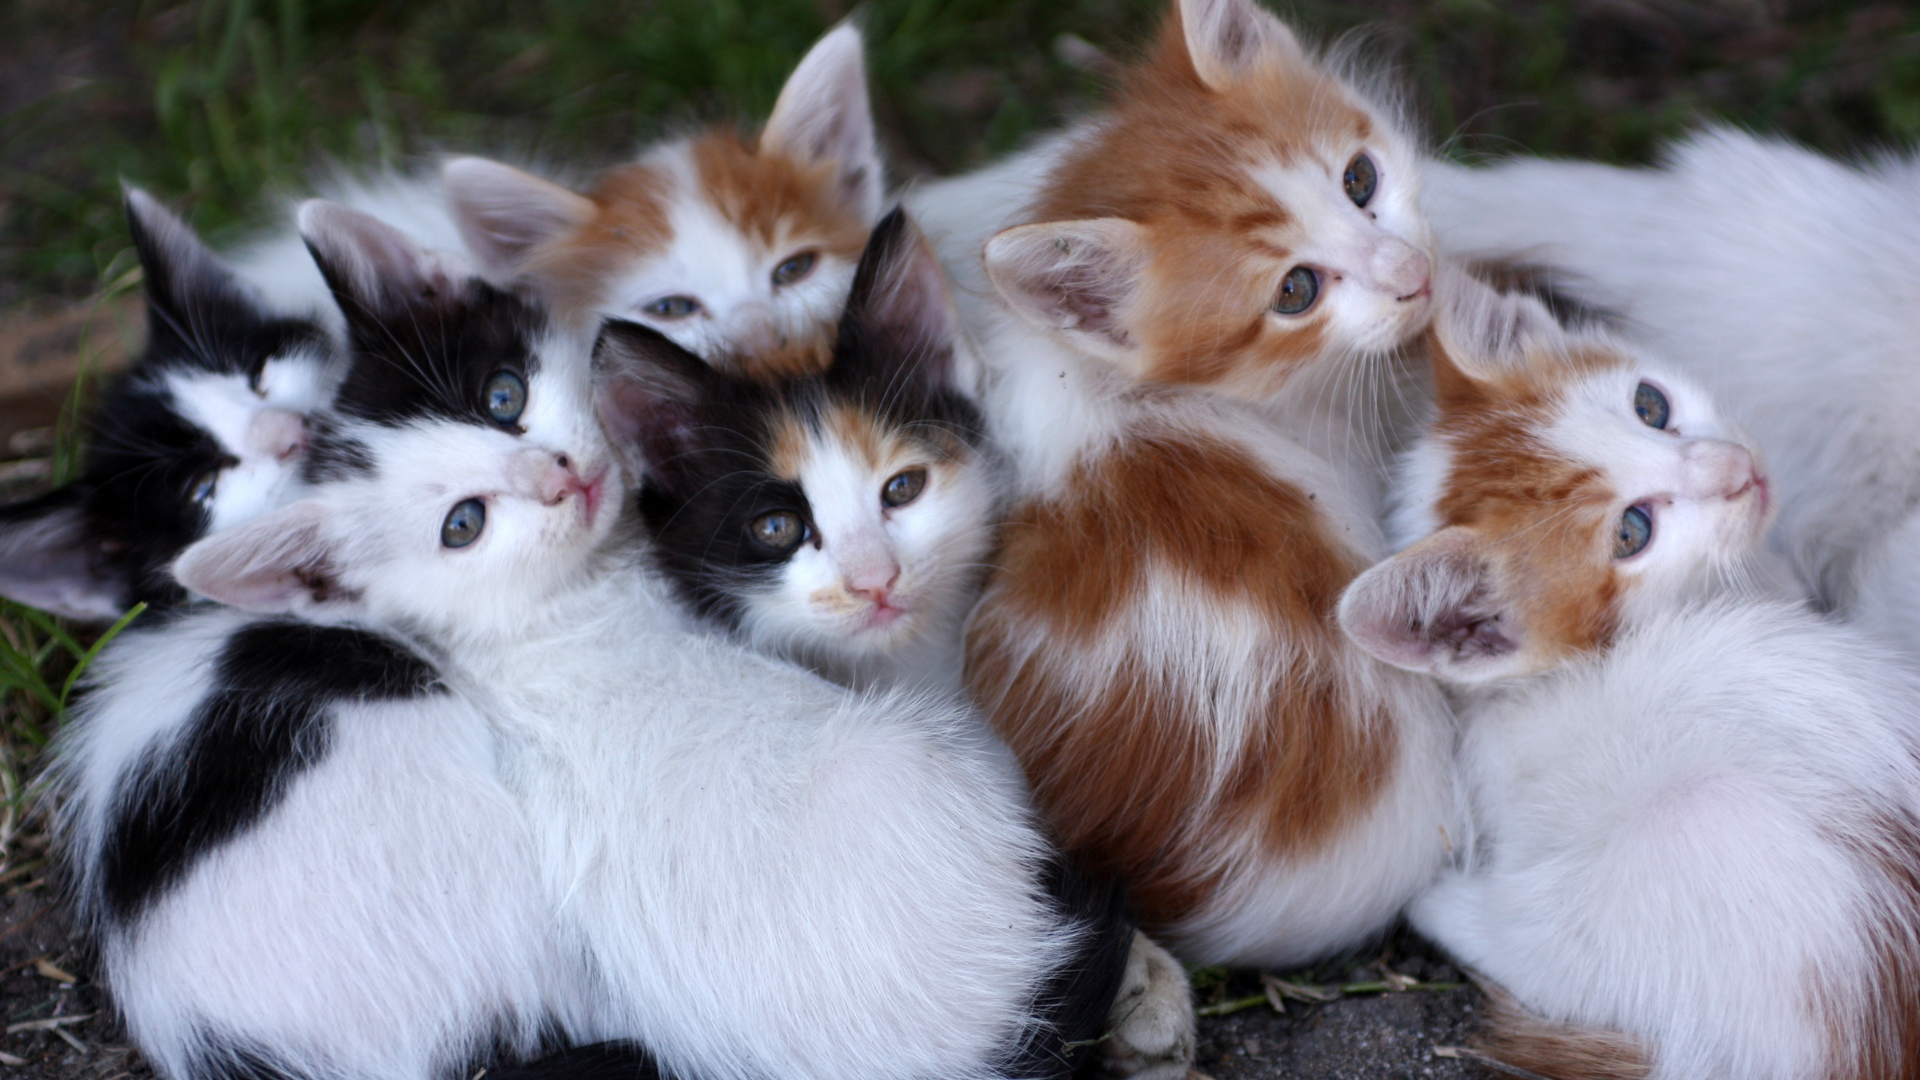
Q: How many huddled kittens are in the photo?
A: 6